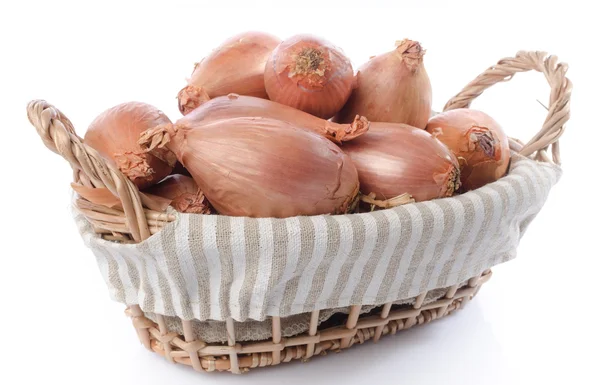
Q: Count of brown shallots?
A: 9